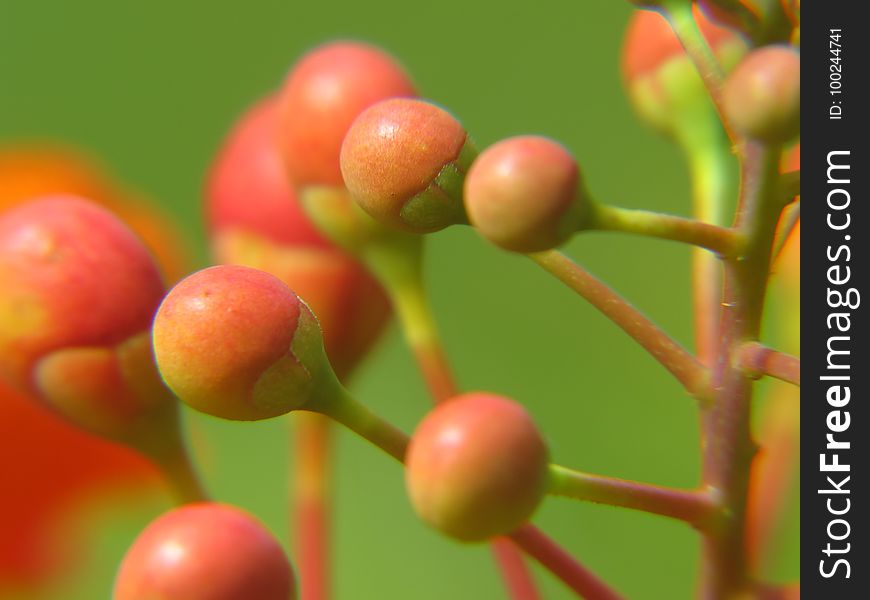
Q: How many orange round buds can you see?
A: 10